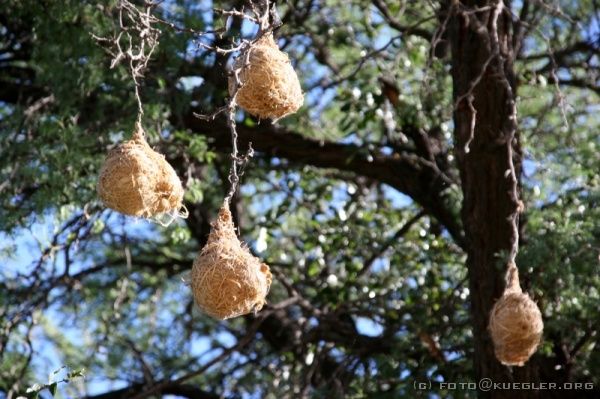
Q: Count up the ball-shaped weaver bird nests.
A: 4